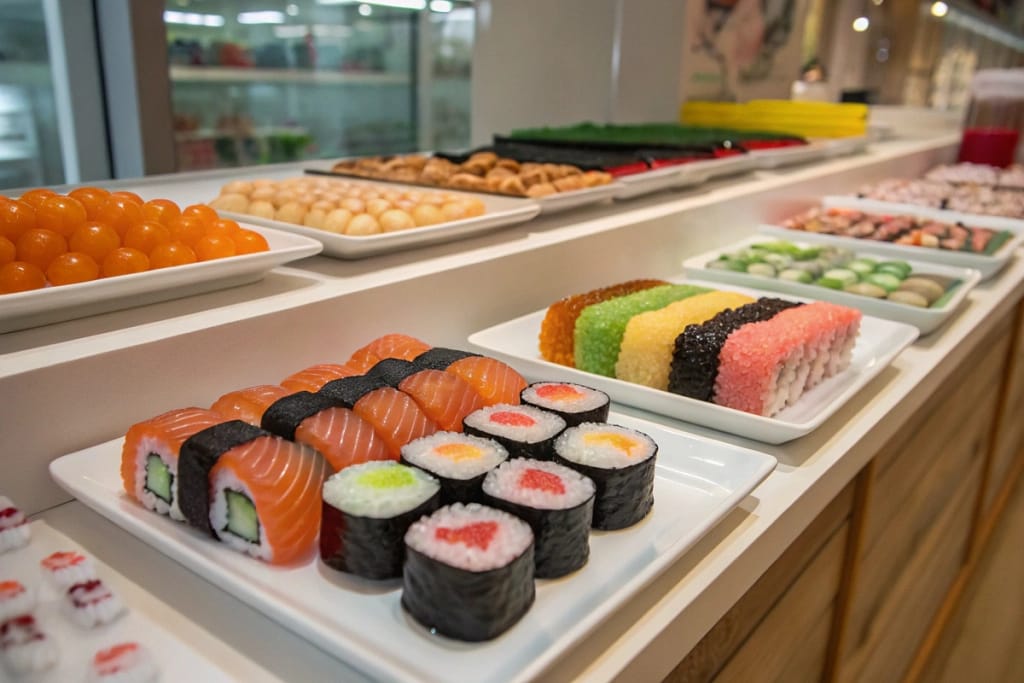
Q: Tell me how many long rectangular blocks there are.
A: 5